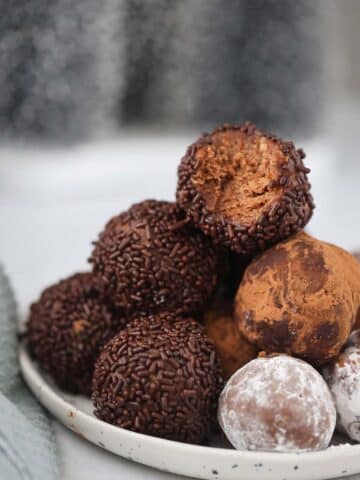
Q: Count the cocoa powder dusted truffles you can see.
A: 2